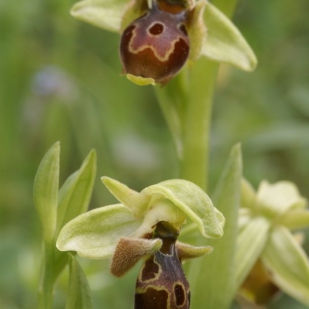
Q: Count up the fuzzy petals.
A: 2